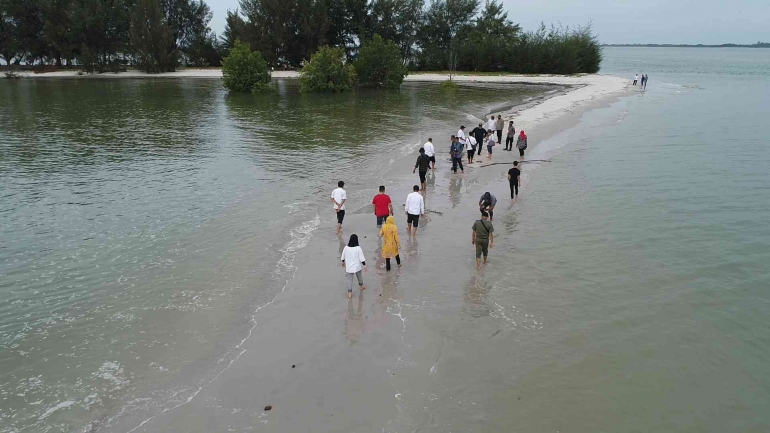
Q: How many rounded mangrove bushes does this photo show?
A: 3